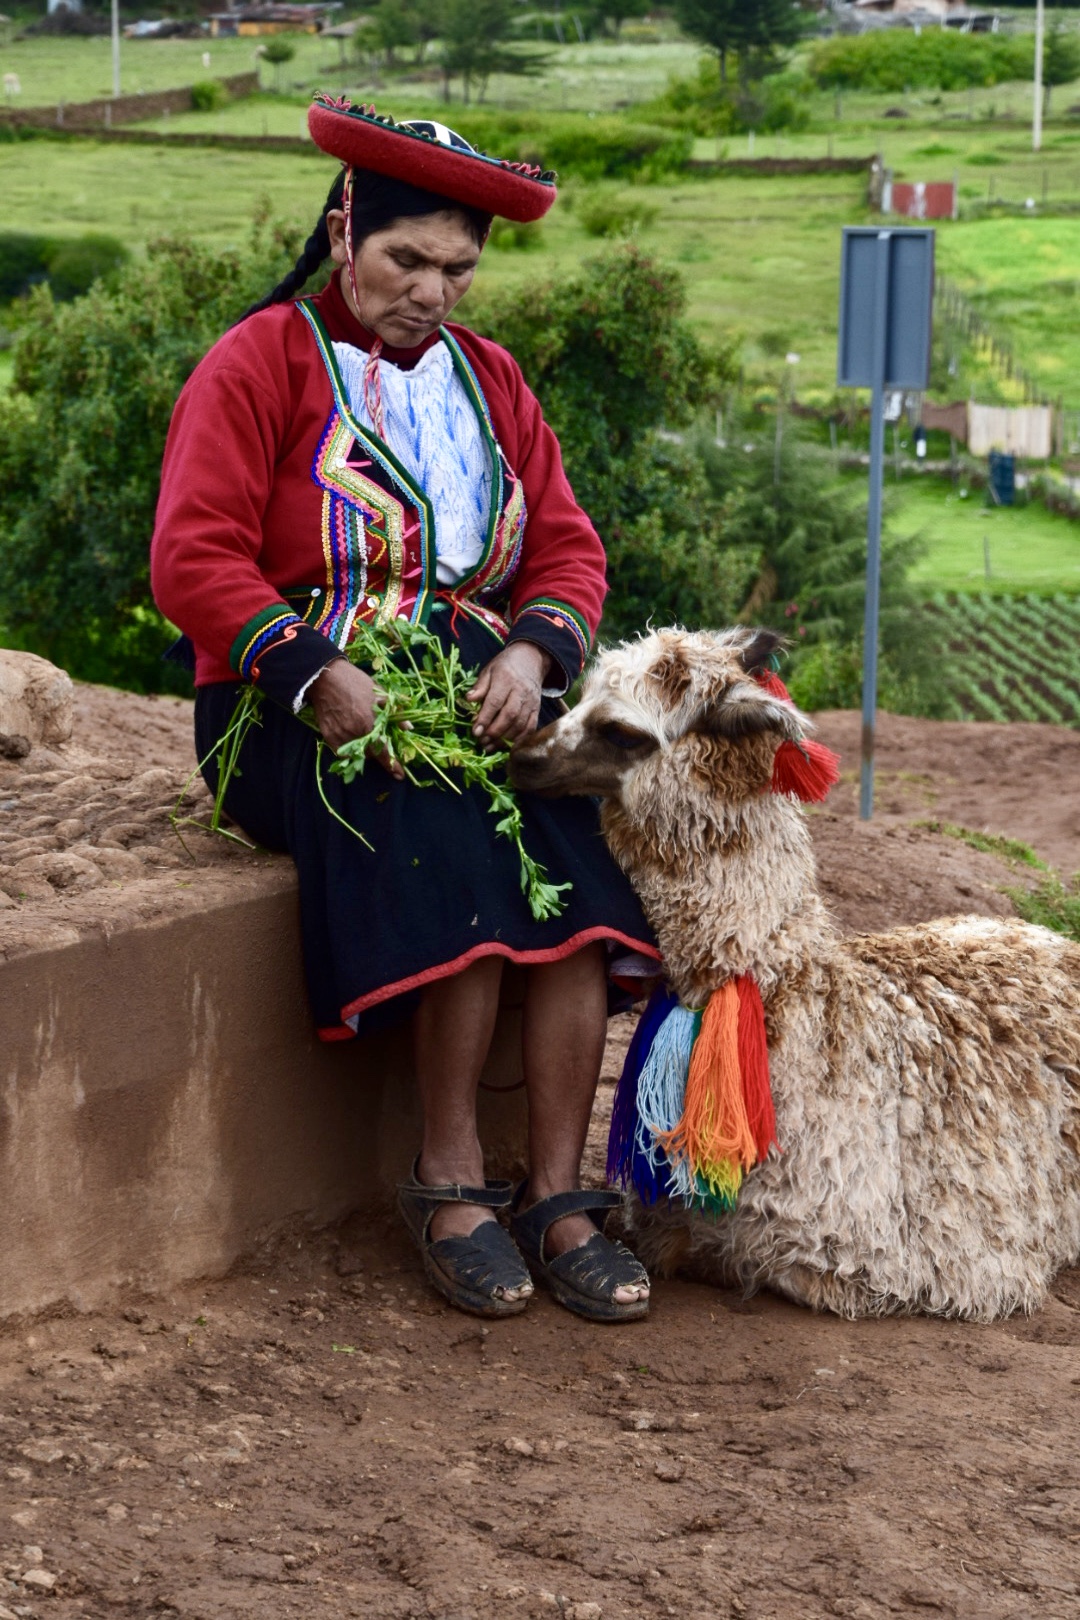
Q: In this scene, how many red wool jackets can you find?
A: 1